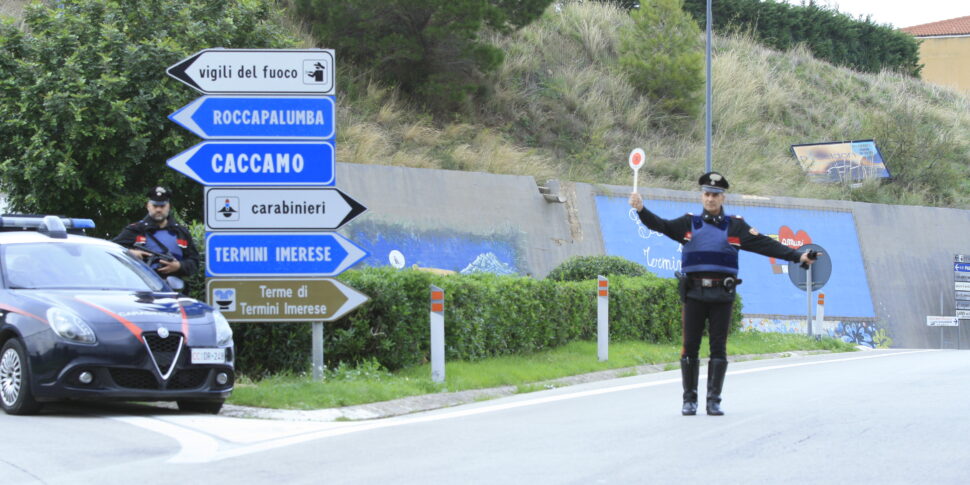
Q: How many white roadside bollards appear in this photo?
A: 3